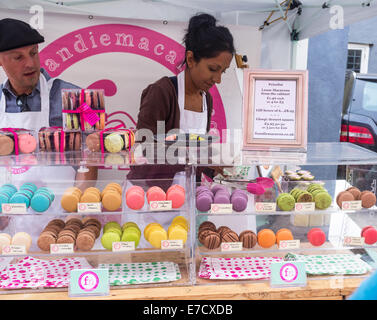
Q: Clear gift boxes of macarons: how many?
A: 4